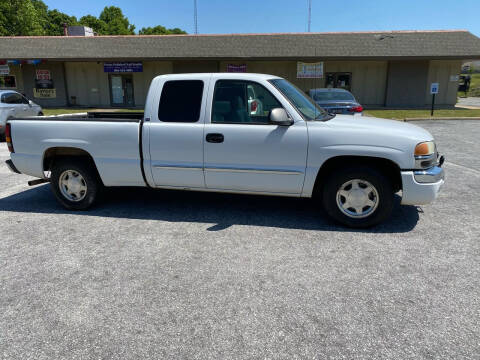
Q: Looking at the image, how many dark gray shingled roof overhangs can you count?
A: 1